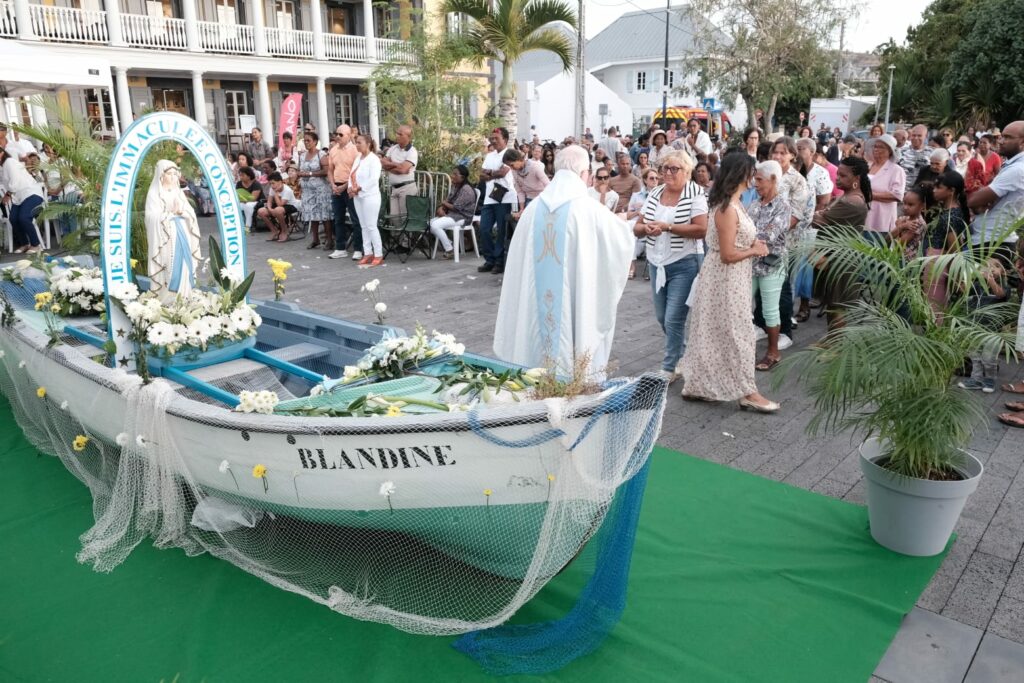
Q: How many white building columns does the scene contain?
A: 11